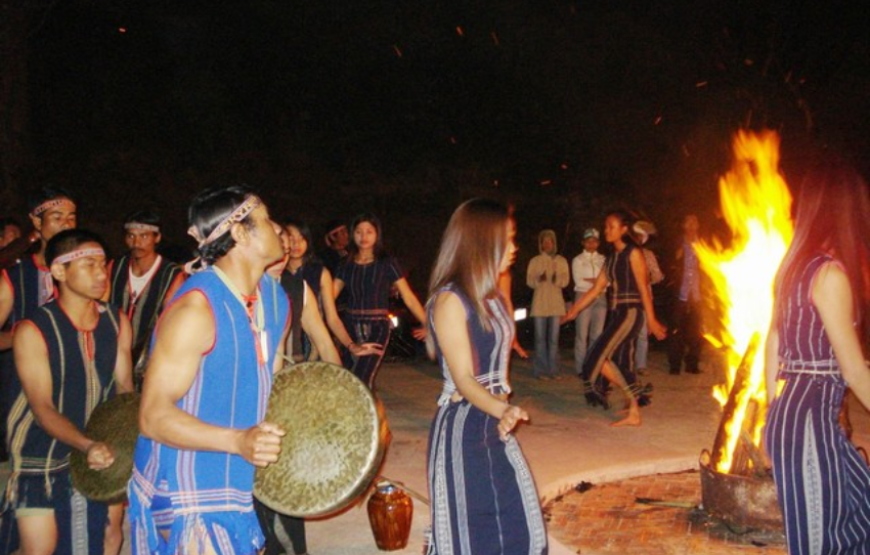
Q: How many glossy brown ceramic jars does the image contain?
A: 1